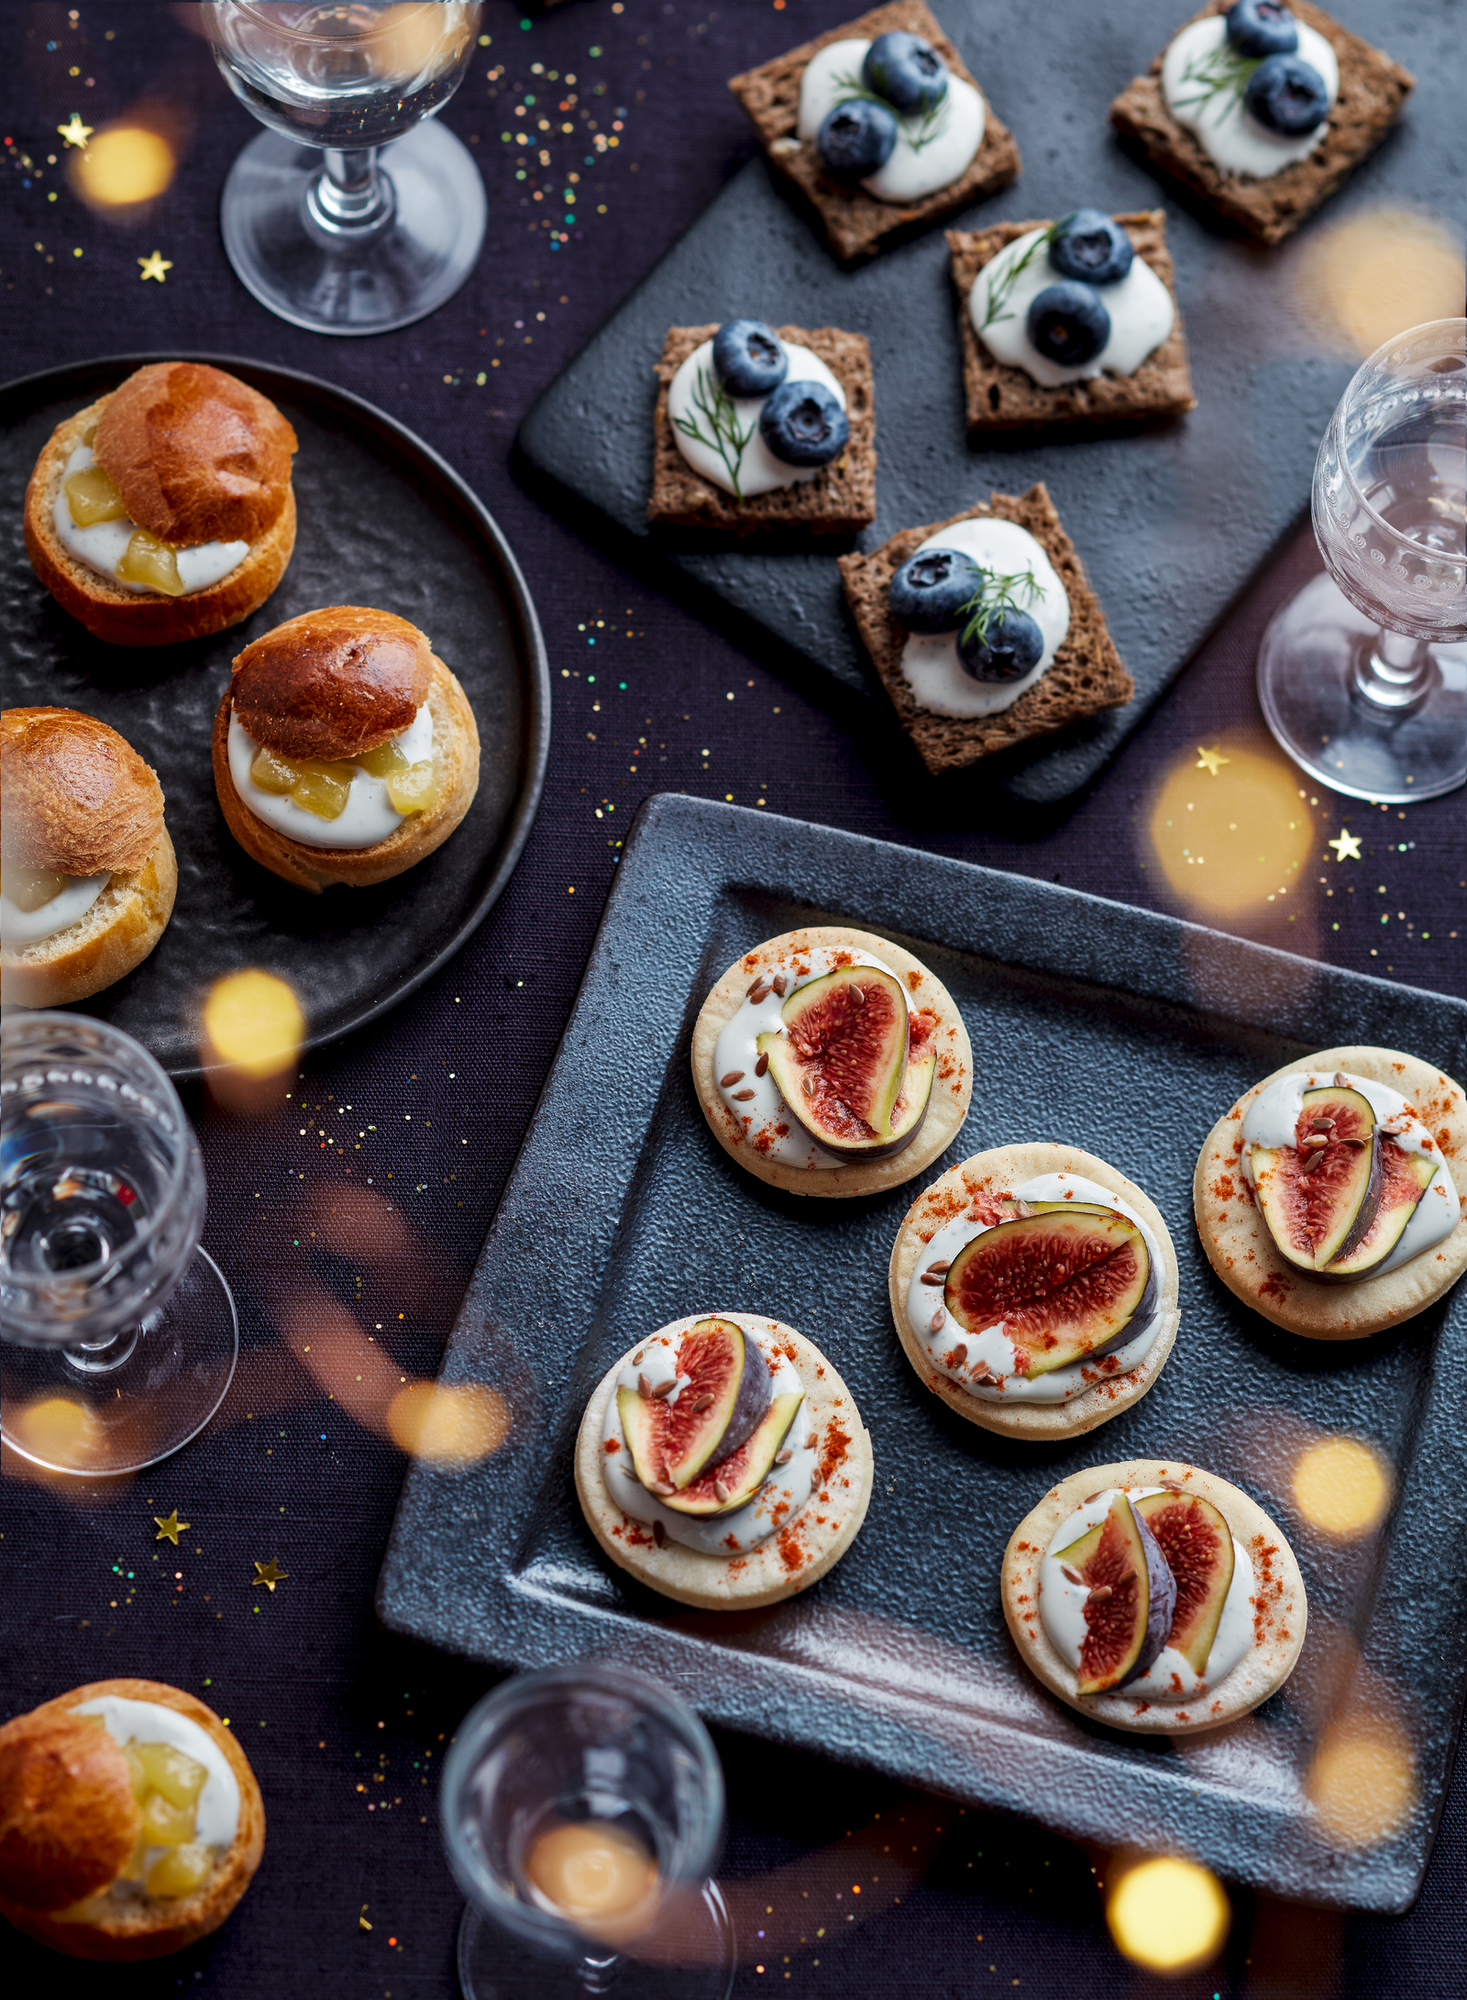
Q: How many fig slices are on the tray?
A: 10